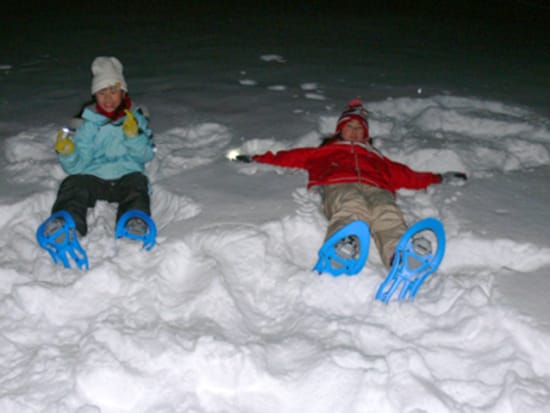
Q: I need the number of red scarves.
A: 1